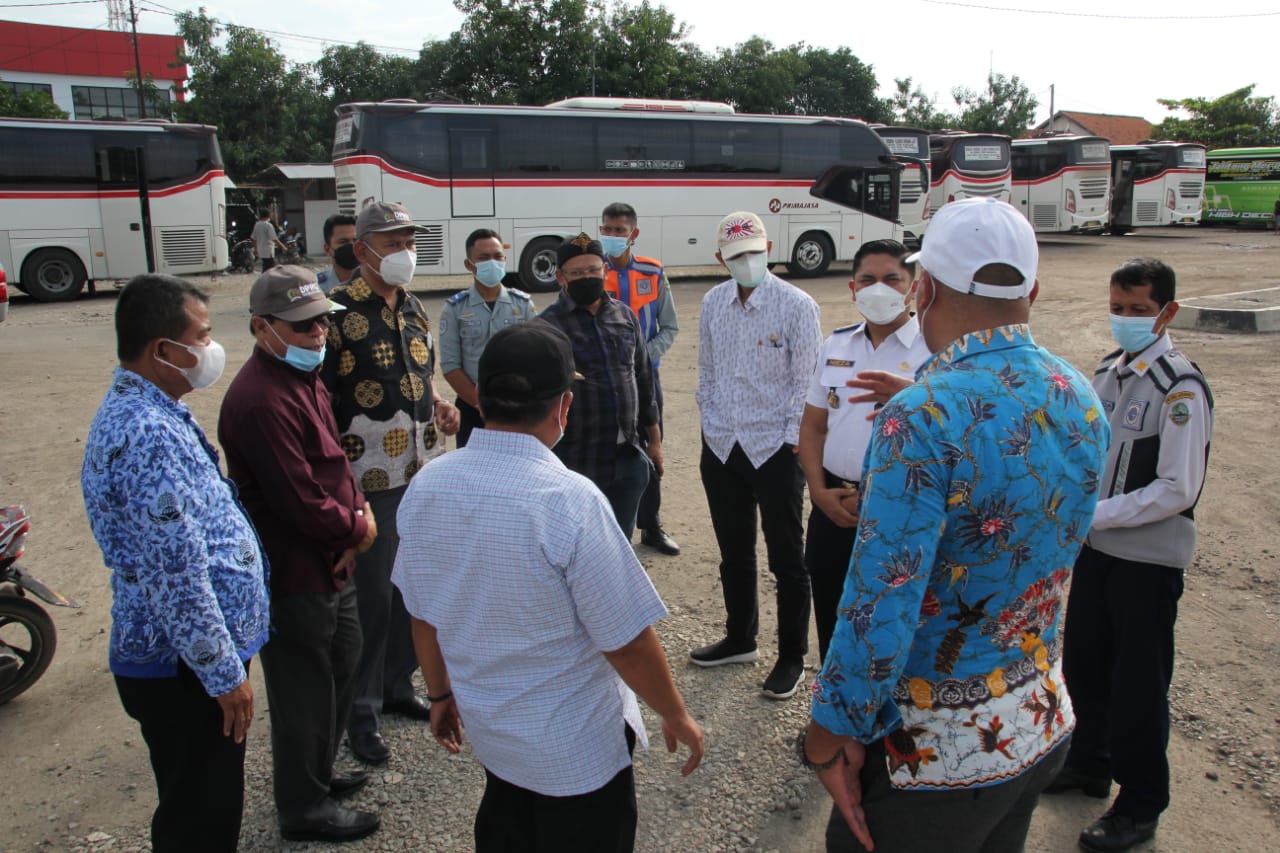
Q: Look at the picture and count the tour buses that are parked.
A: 7